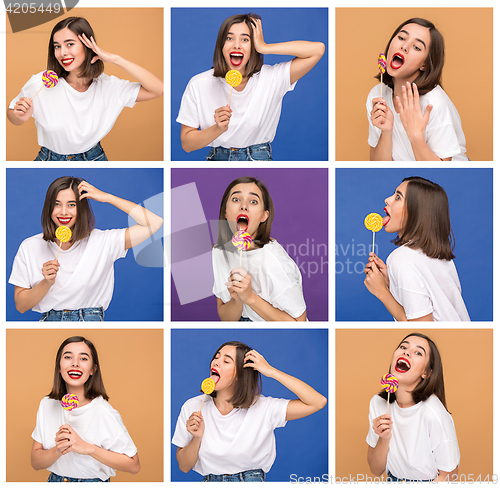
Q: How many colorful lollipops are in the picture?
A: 5